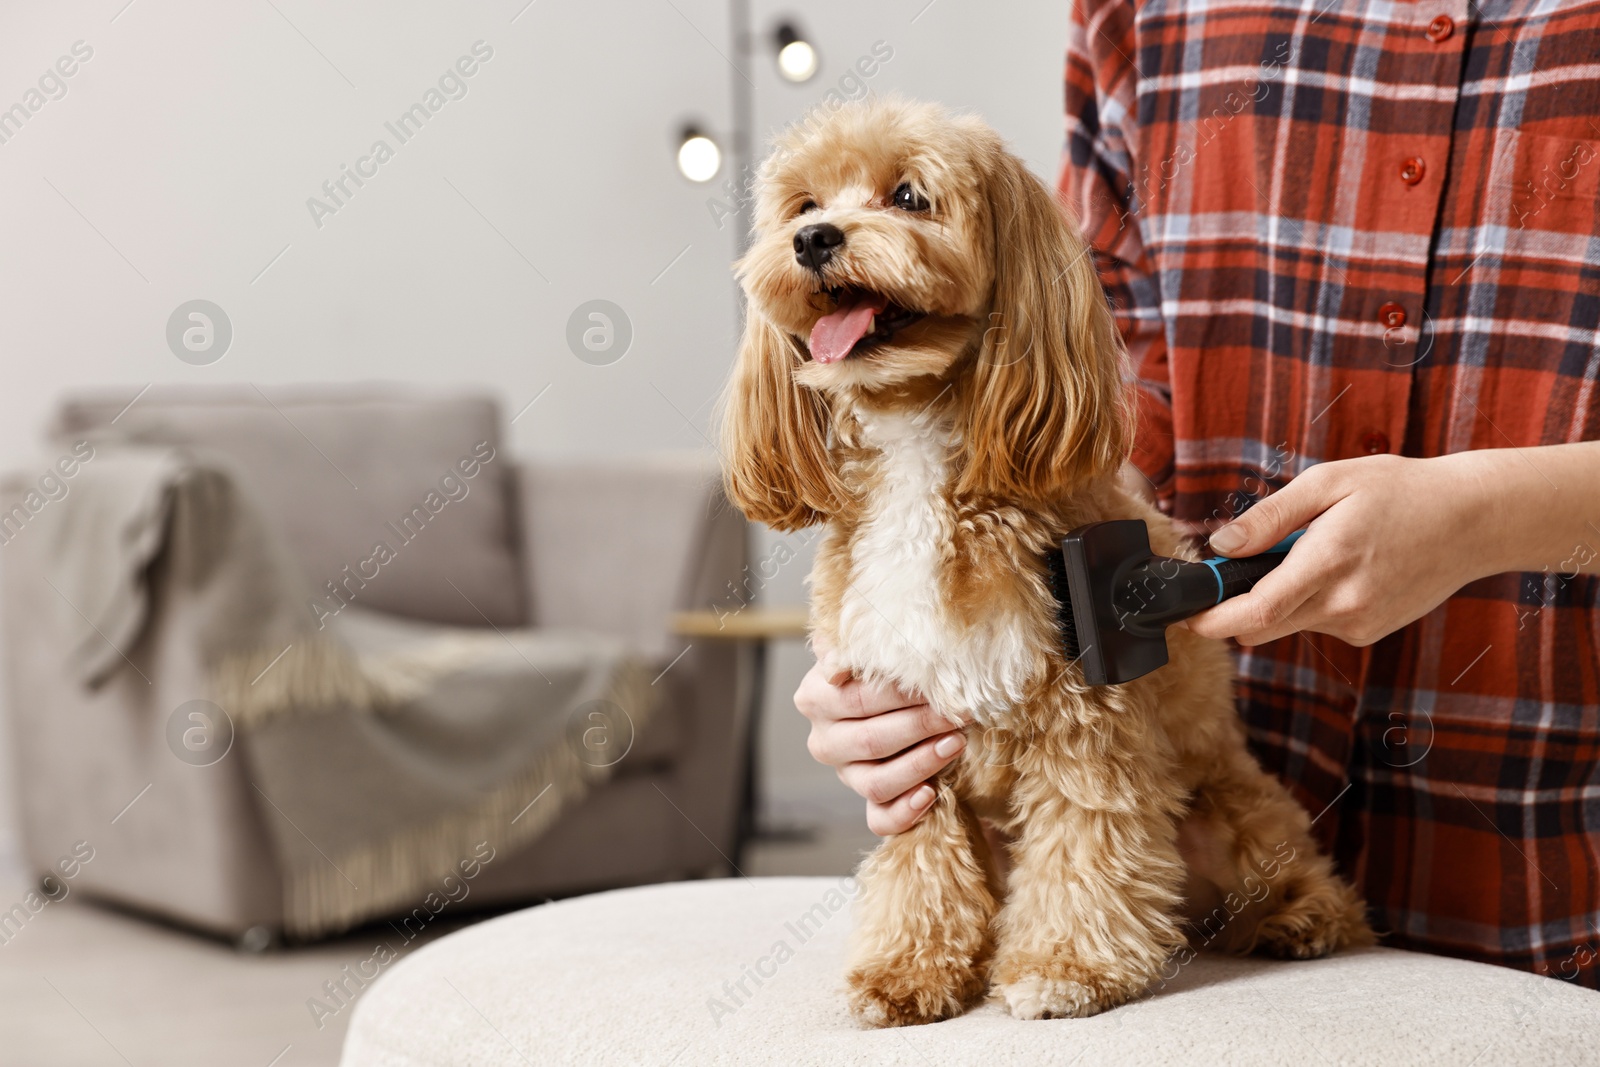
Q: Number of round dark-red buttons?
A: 4